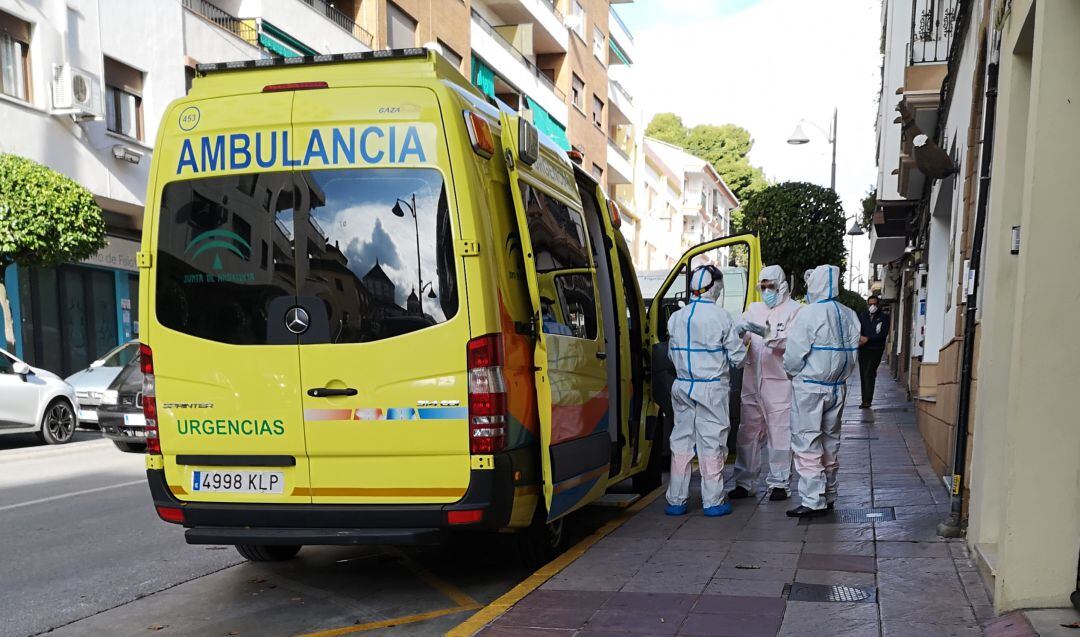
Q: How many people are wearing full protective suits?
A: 3